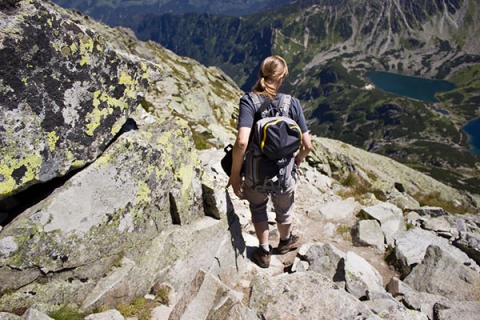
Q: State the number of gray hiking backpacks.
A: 1